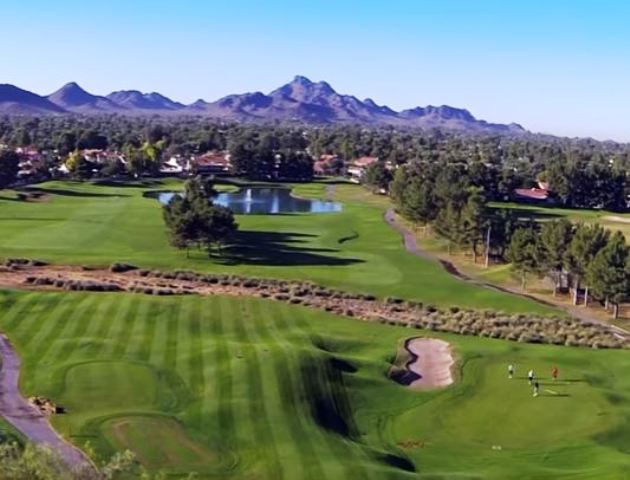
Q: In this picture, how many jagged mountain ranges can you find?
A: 1